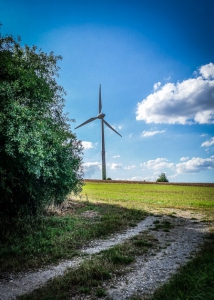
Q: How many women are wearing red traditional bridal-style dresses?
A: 0